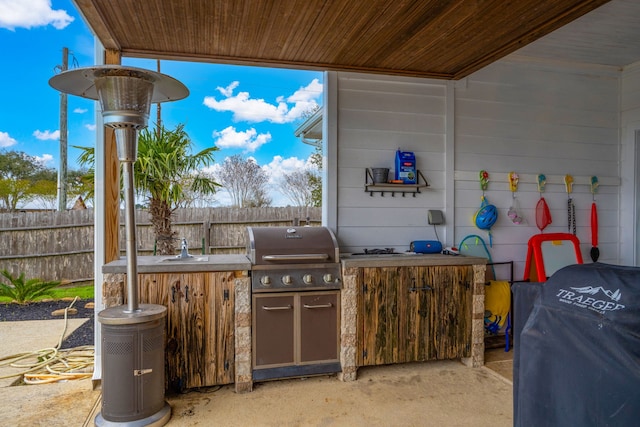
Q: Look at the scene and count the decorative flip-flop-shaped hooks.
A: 5